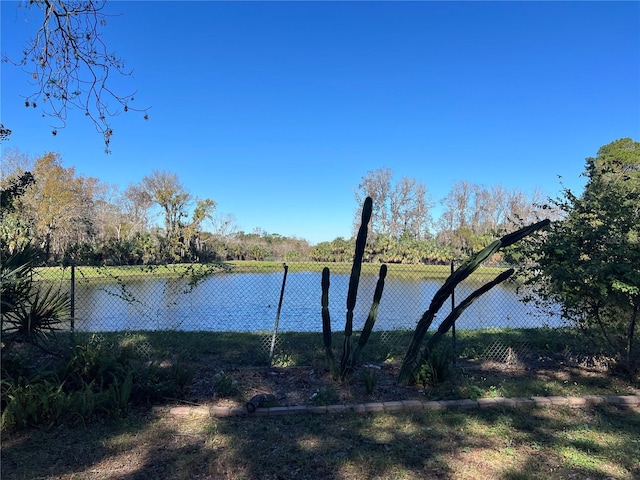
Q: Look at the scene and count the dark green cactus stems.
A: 5